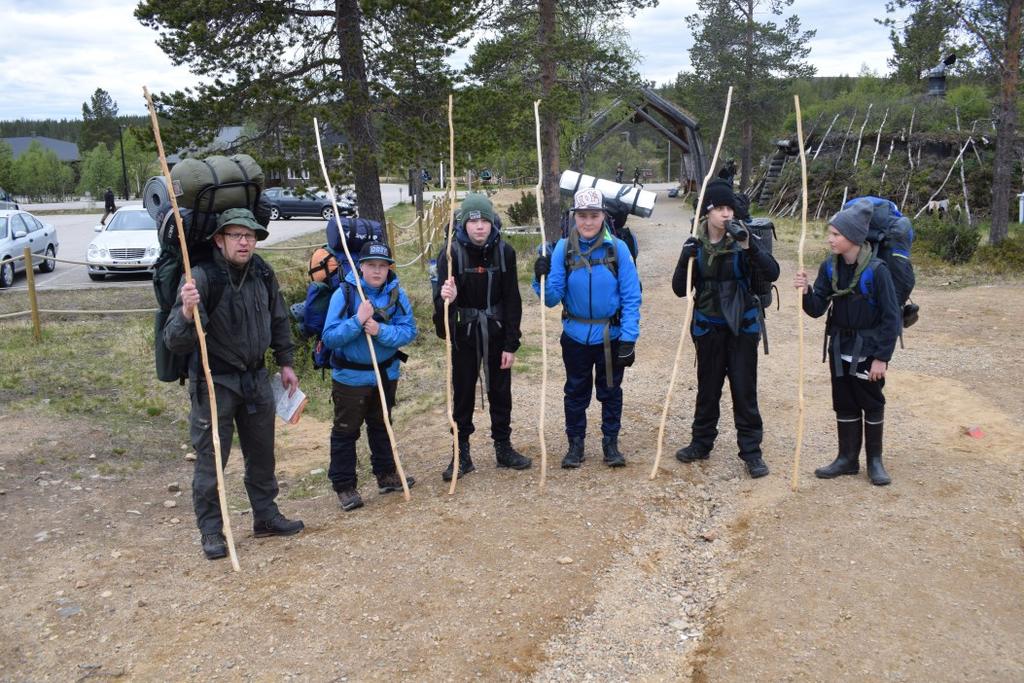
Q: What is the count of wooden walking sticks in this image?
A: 6